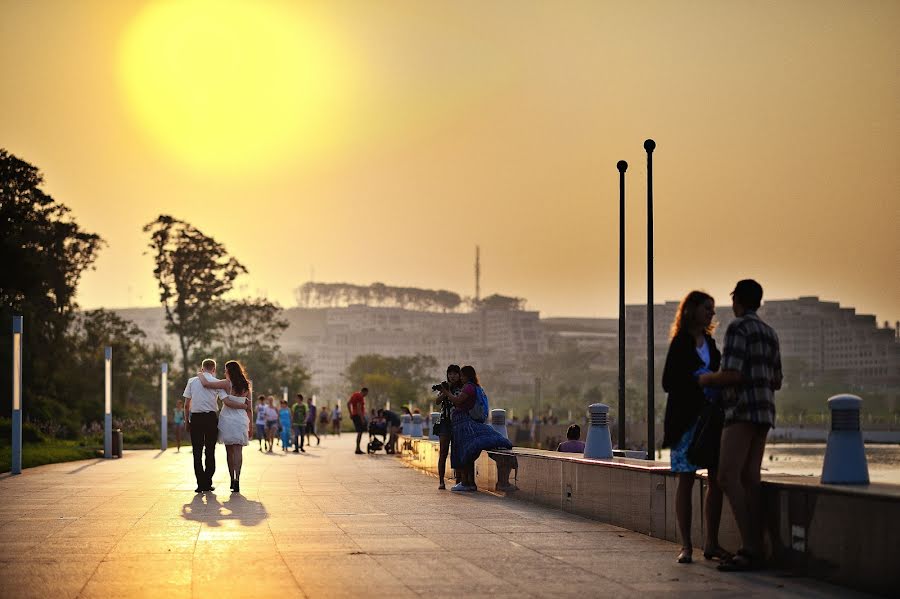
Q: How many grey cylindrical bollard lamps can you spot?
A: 6